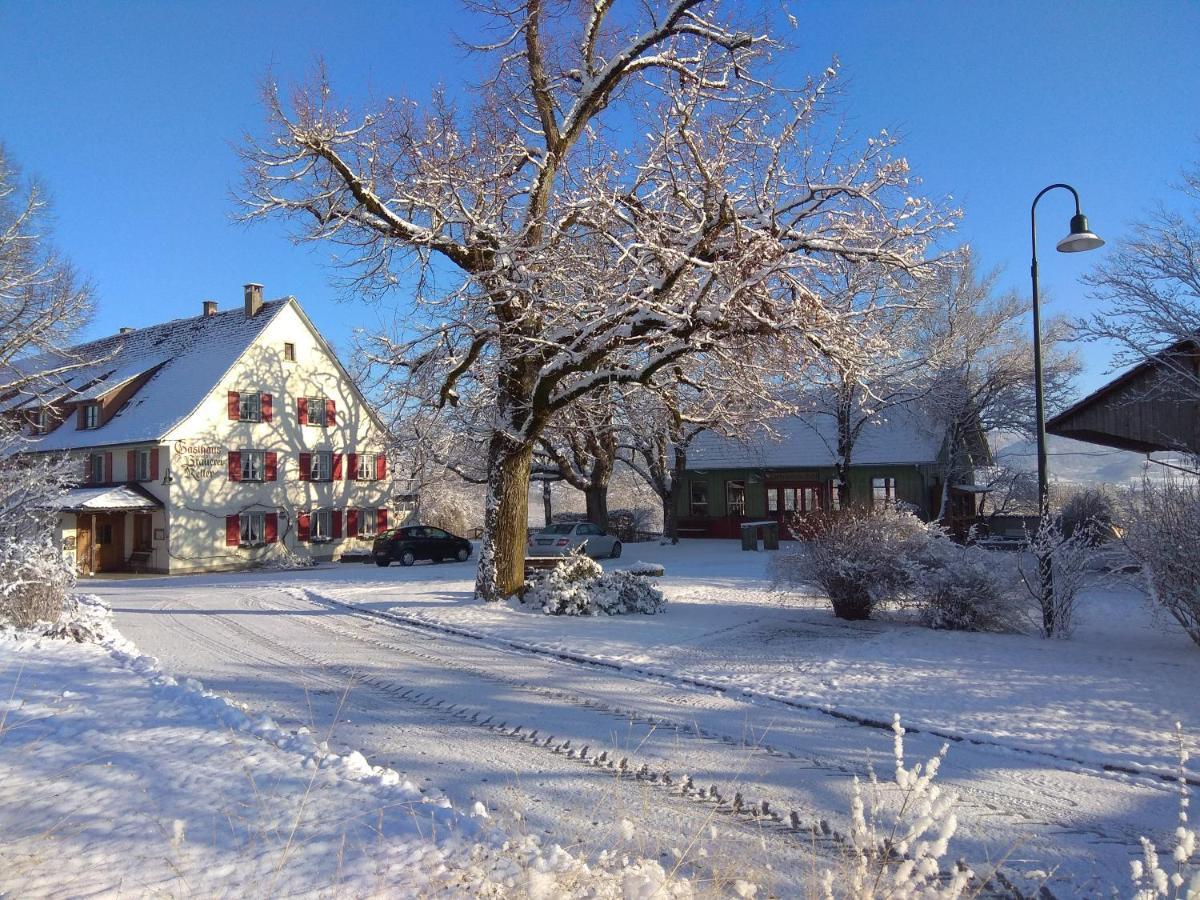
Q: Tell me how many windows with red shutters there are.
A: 10